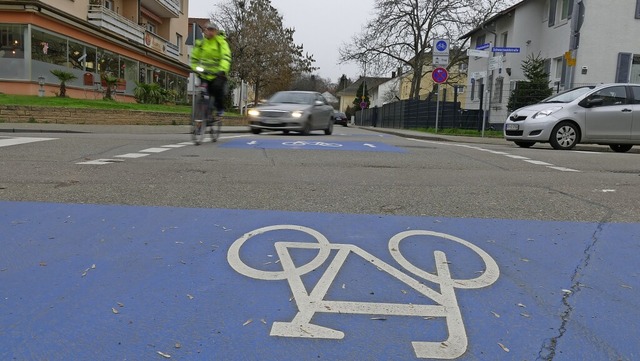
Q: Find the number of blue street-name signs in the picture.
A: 2